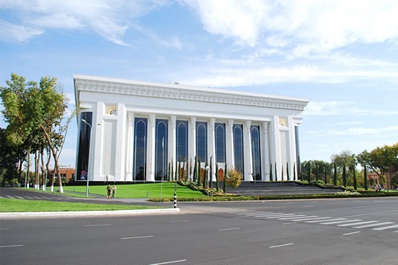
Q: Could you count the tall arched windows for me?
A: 7